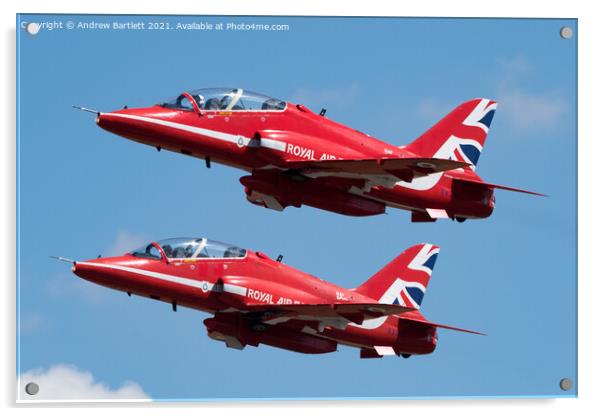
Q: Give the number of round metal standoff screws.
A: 4